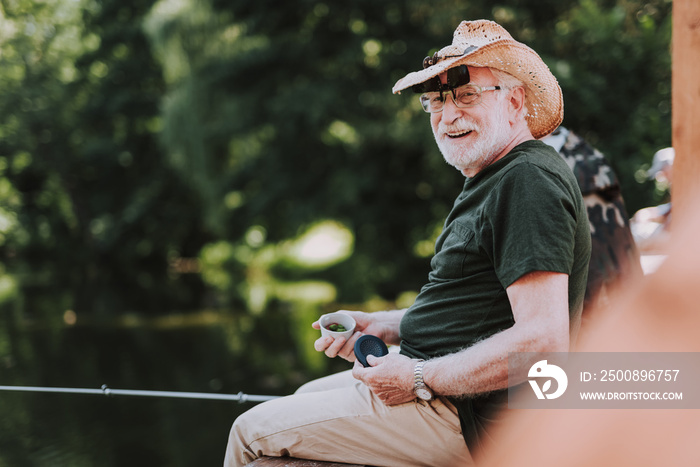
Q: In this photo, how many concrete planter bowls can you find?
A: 0